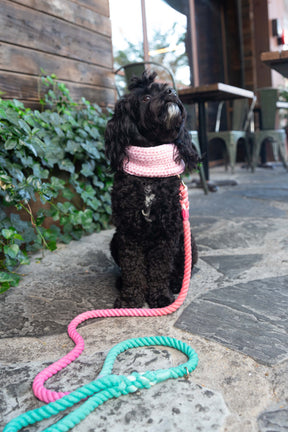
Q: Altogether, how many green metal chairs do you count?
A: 3